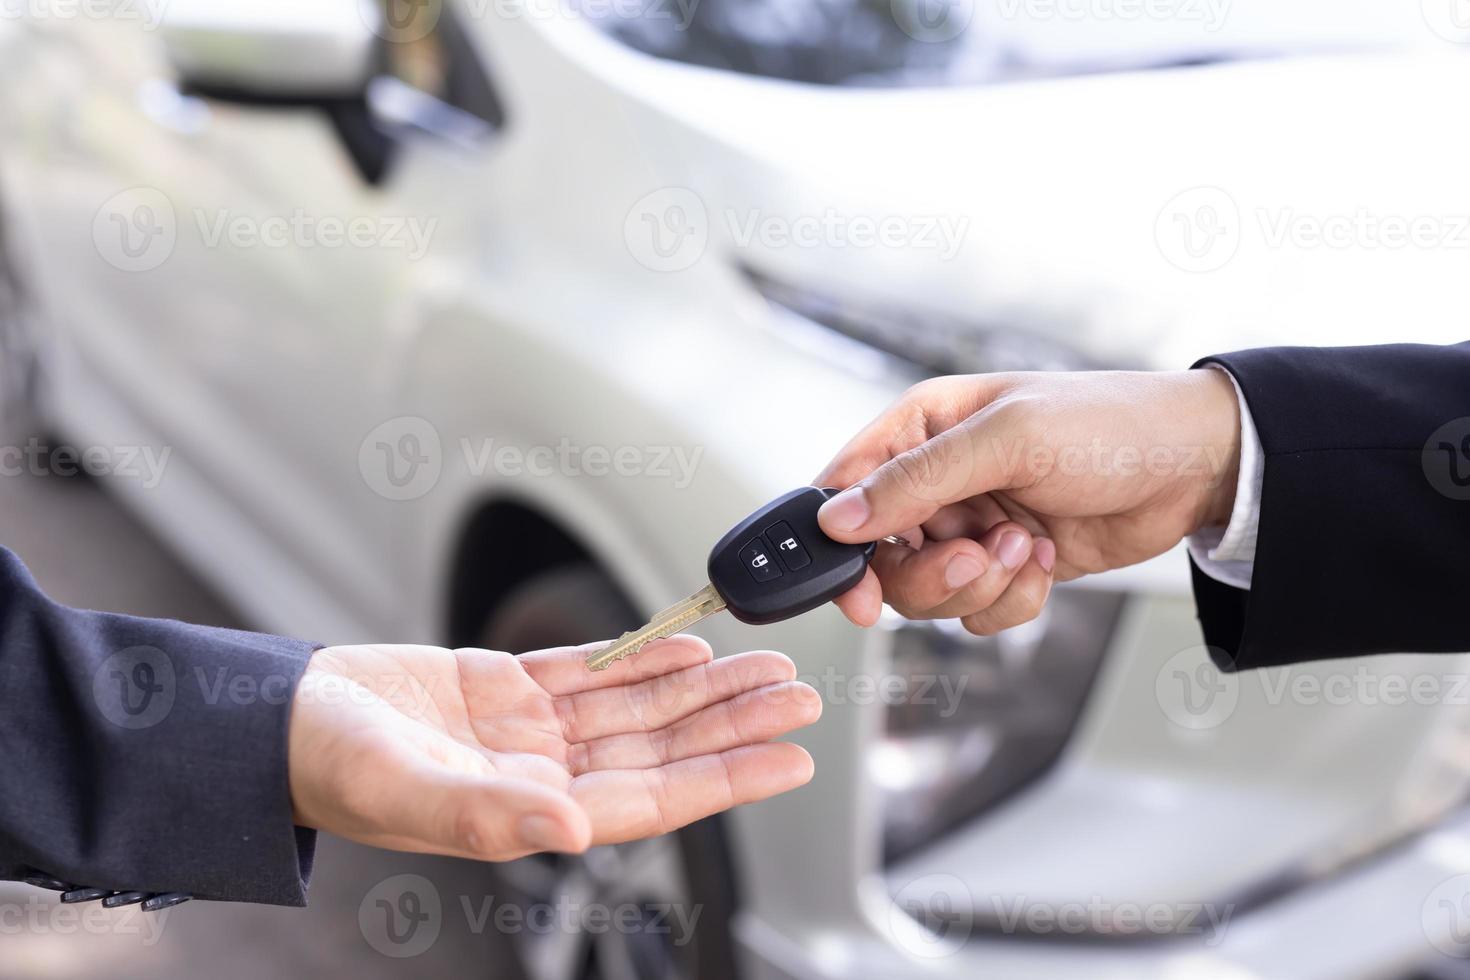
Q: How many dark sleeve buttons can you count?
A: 4